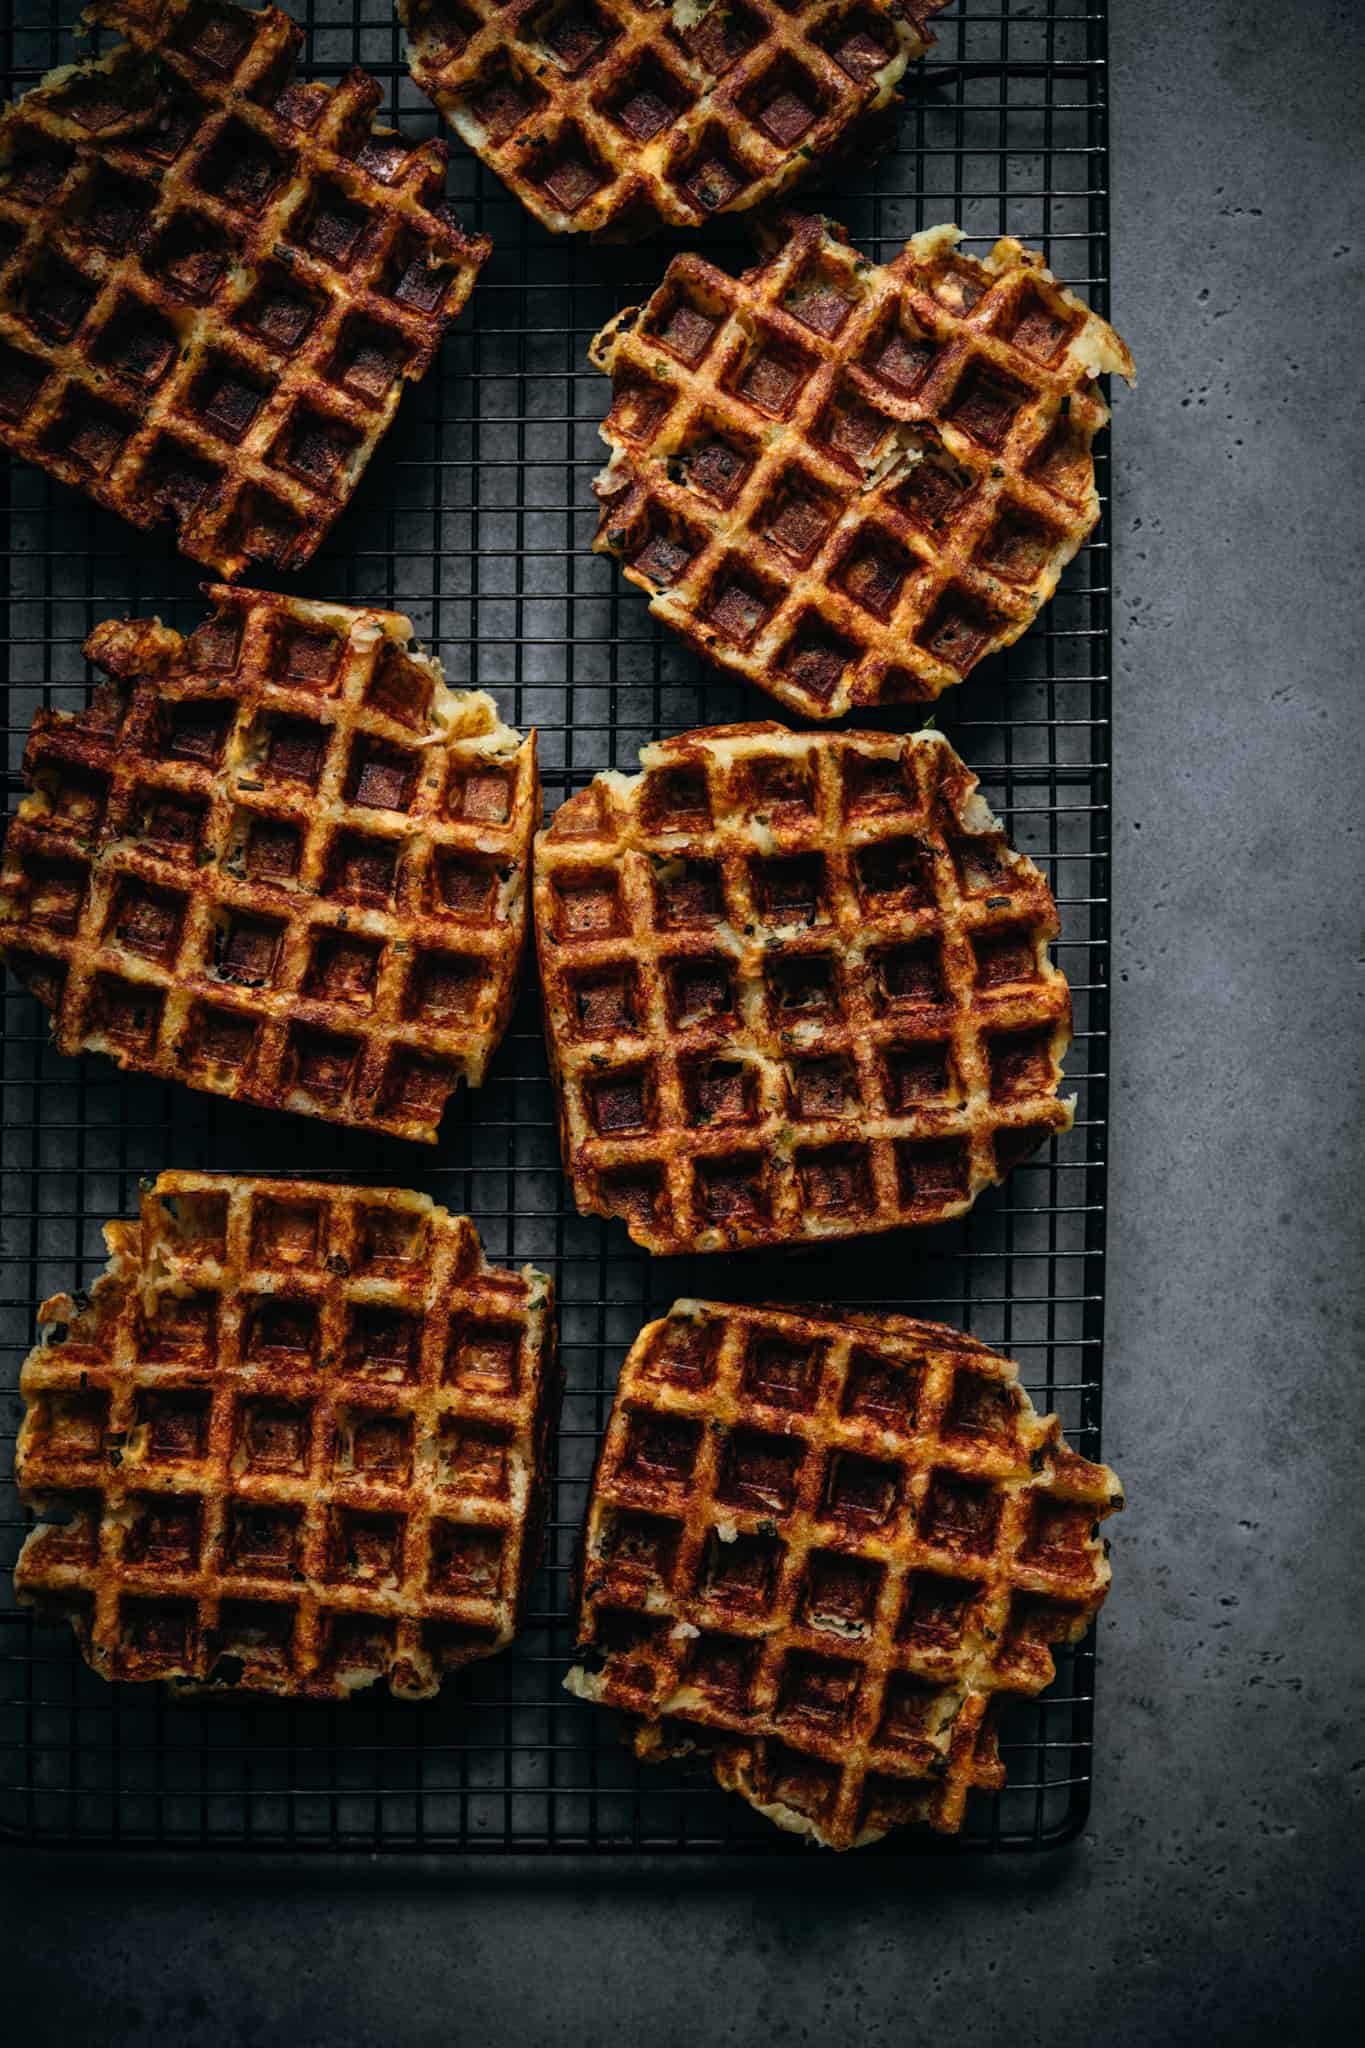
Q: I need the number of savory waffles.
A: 7